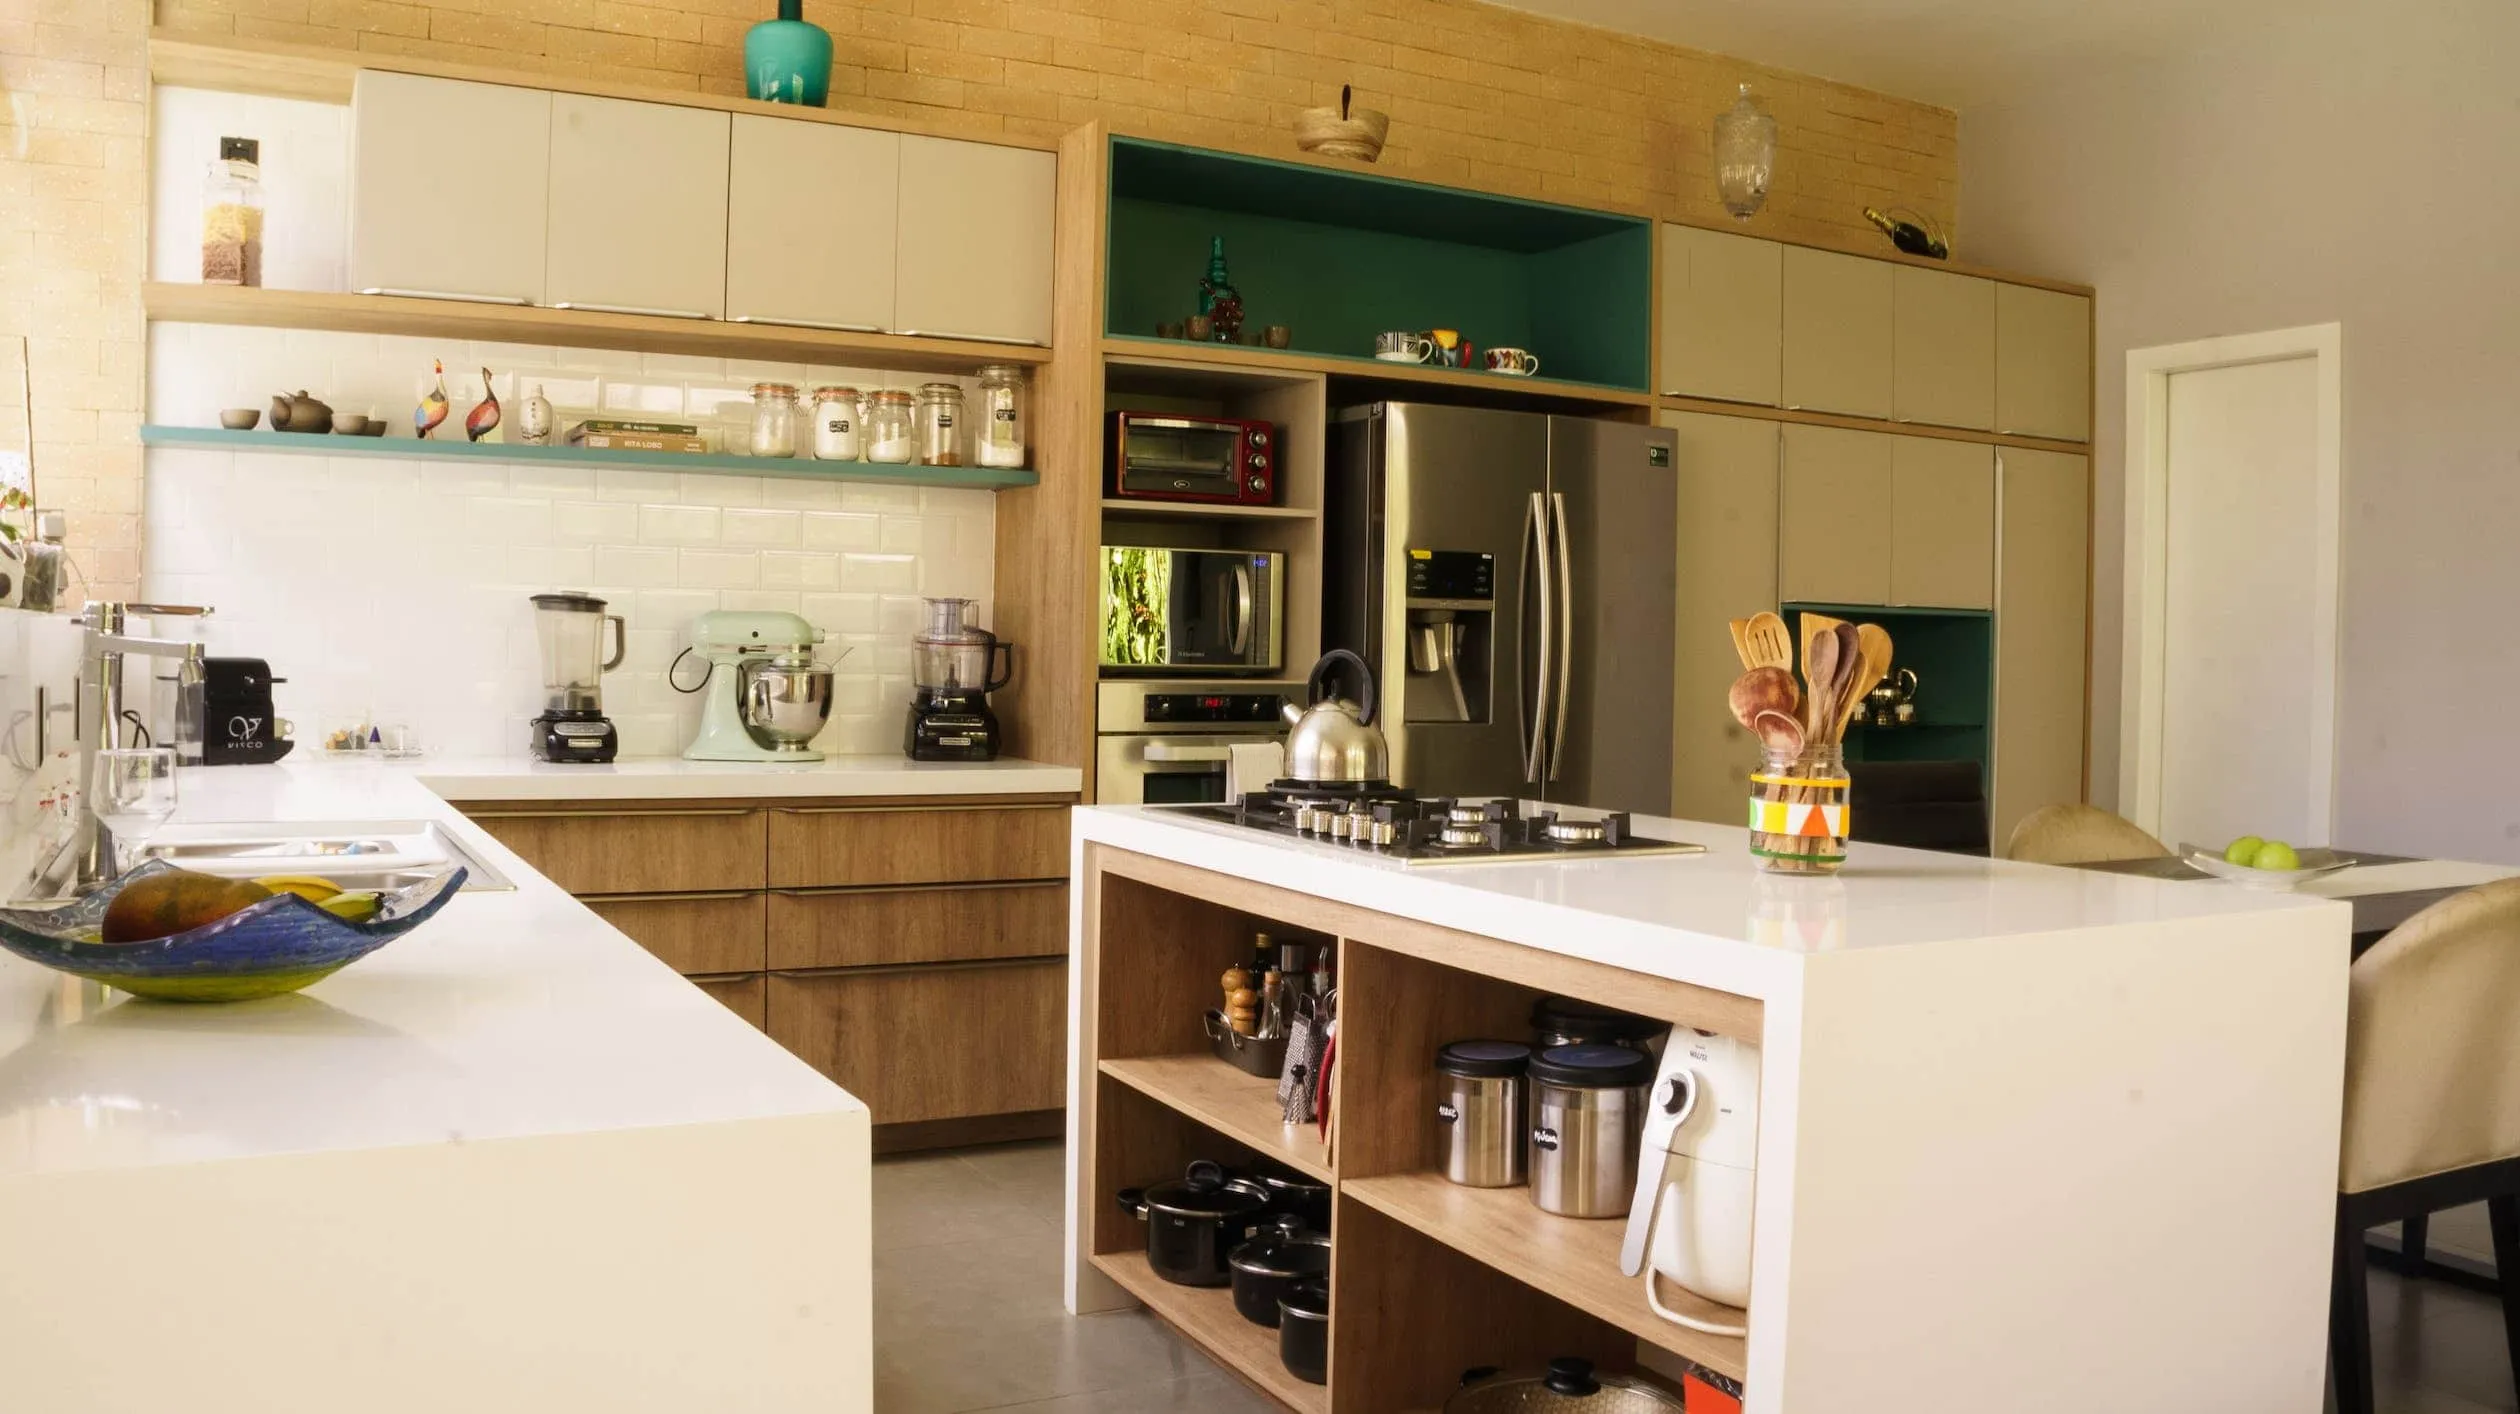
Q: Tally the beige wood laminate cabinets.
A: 12